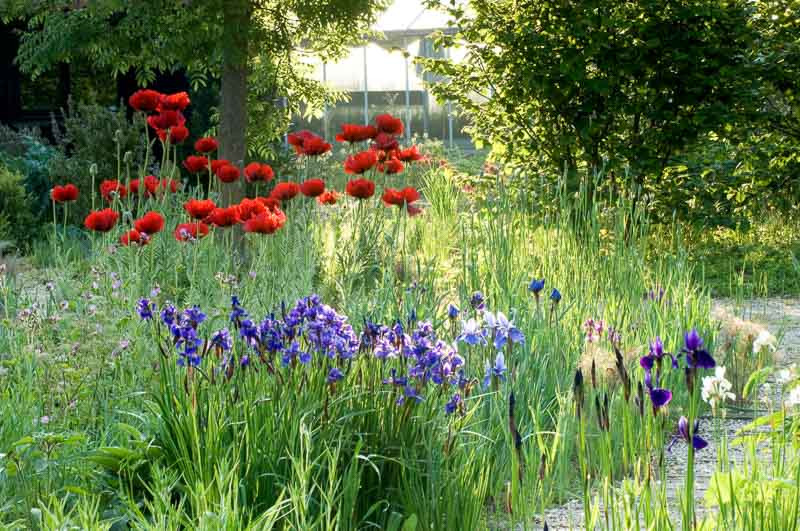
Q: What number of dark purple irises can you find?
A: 4